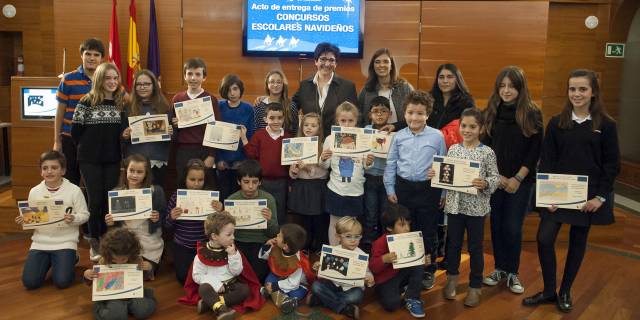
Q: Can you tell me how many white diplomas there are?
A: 15